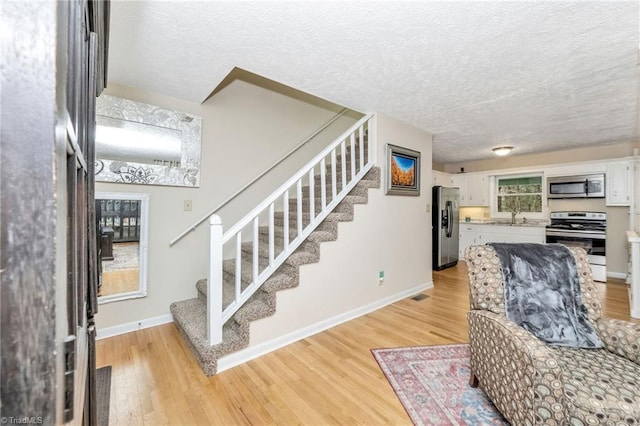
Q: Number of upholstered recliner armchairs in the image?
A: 1